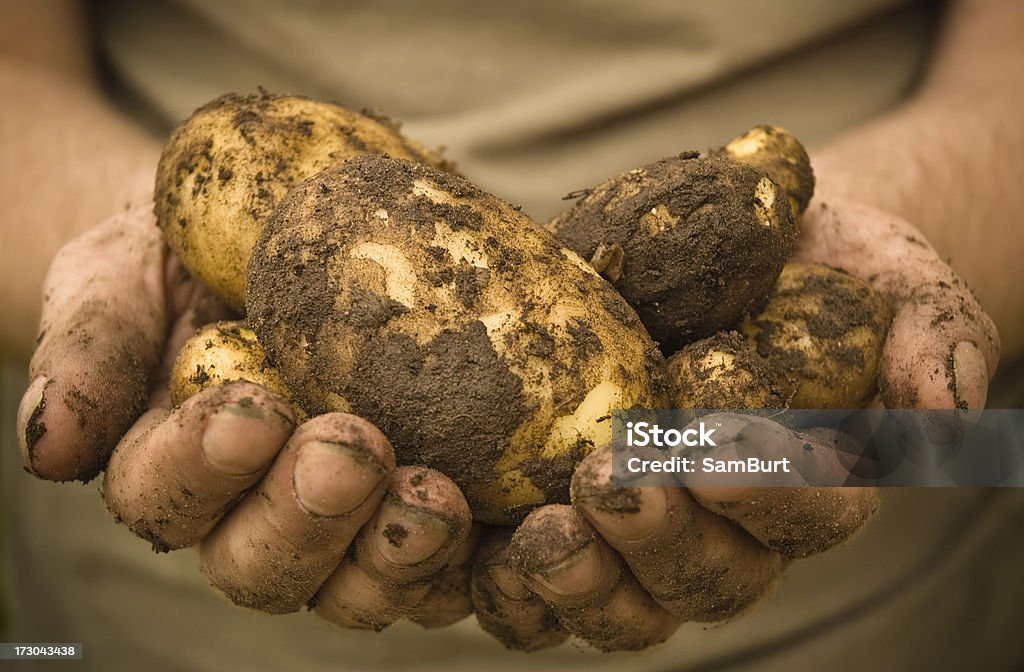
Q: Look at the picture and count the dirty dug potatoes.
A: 7